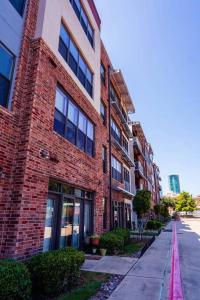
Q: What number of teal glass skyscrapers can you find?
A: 1